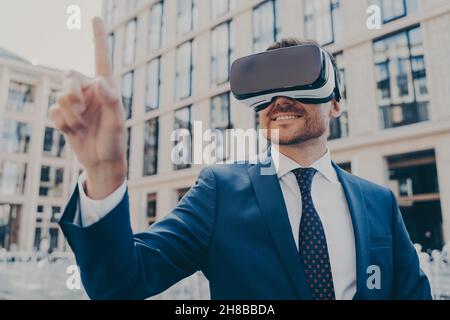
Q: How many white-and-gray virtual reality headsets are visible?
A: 1